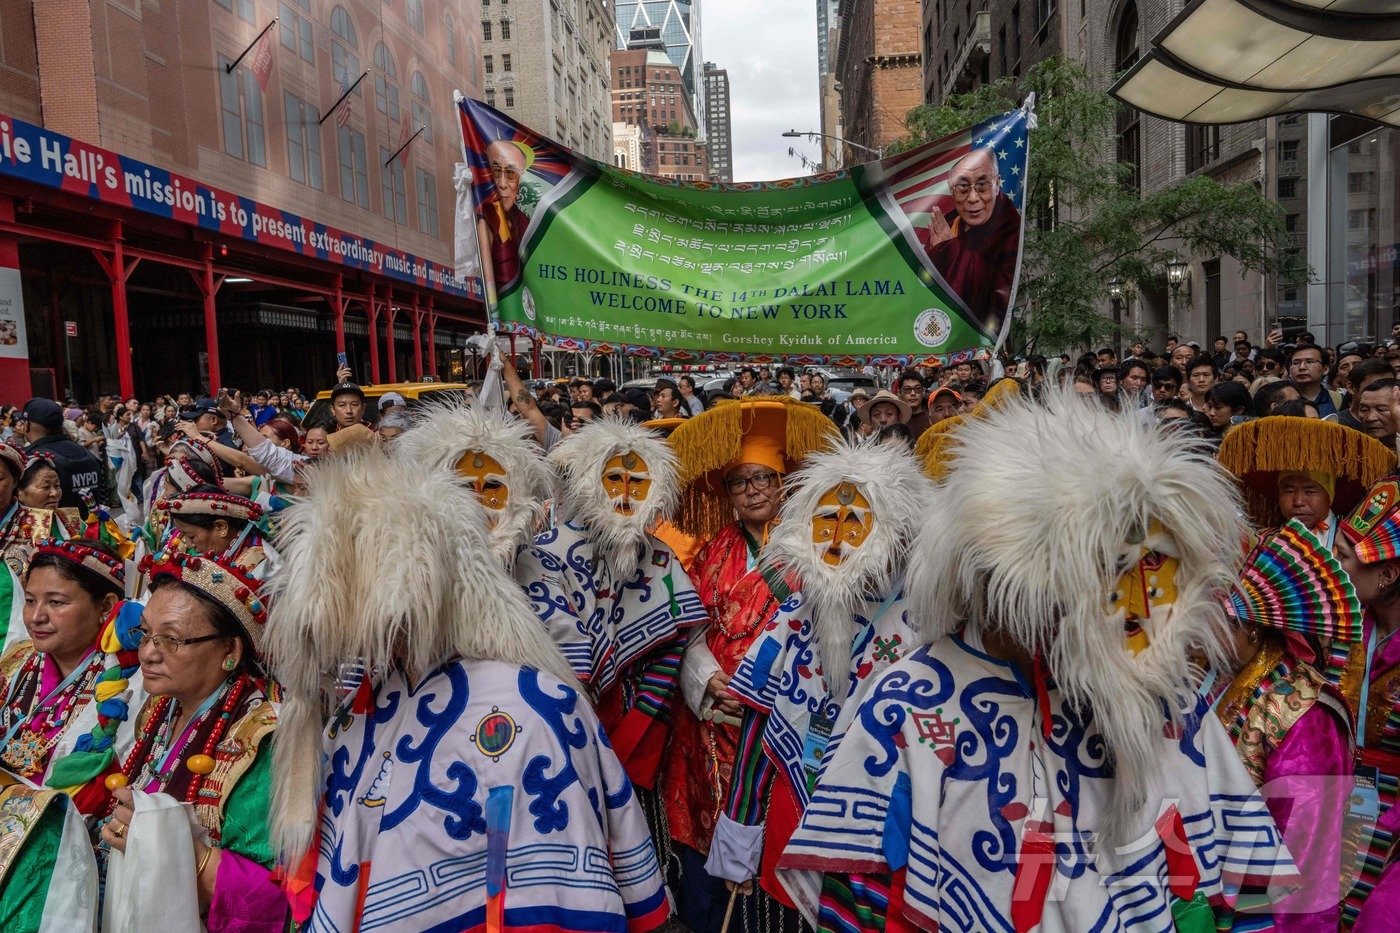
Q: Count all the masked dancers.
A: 5